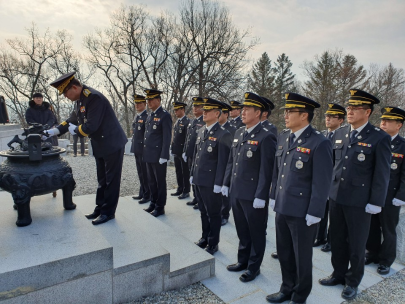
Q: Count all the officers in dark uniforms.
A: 14